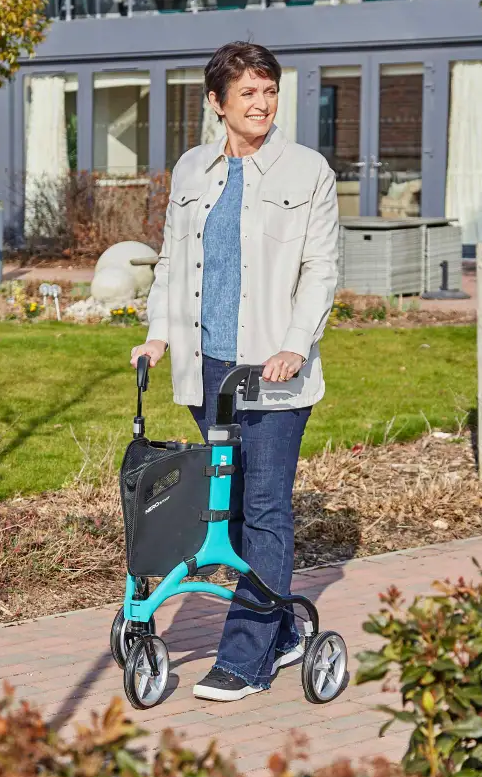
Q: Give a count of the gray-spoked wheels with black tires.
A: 3